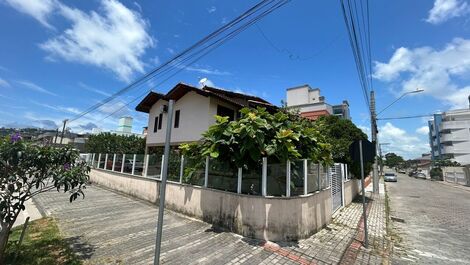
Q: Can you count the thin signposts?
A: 2